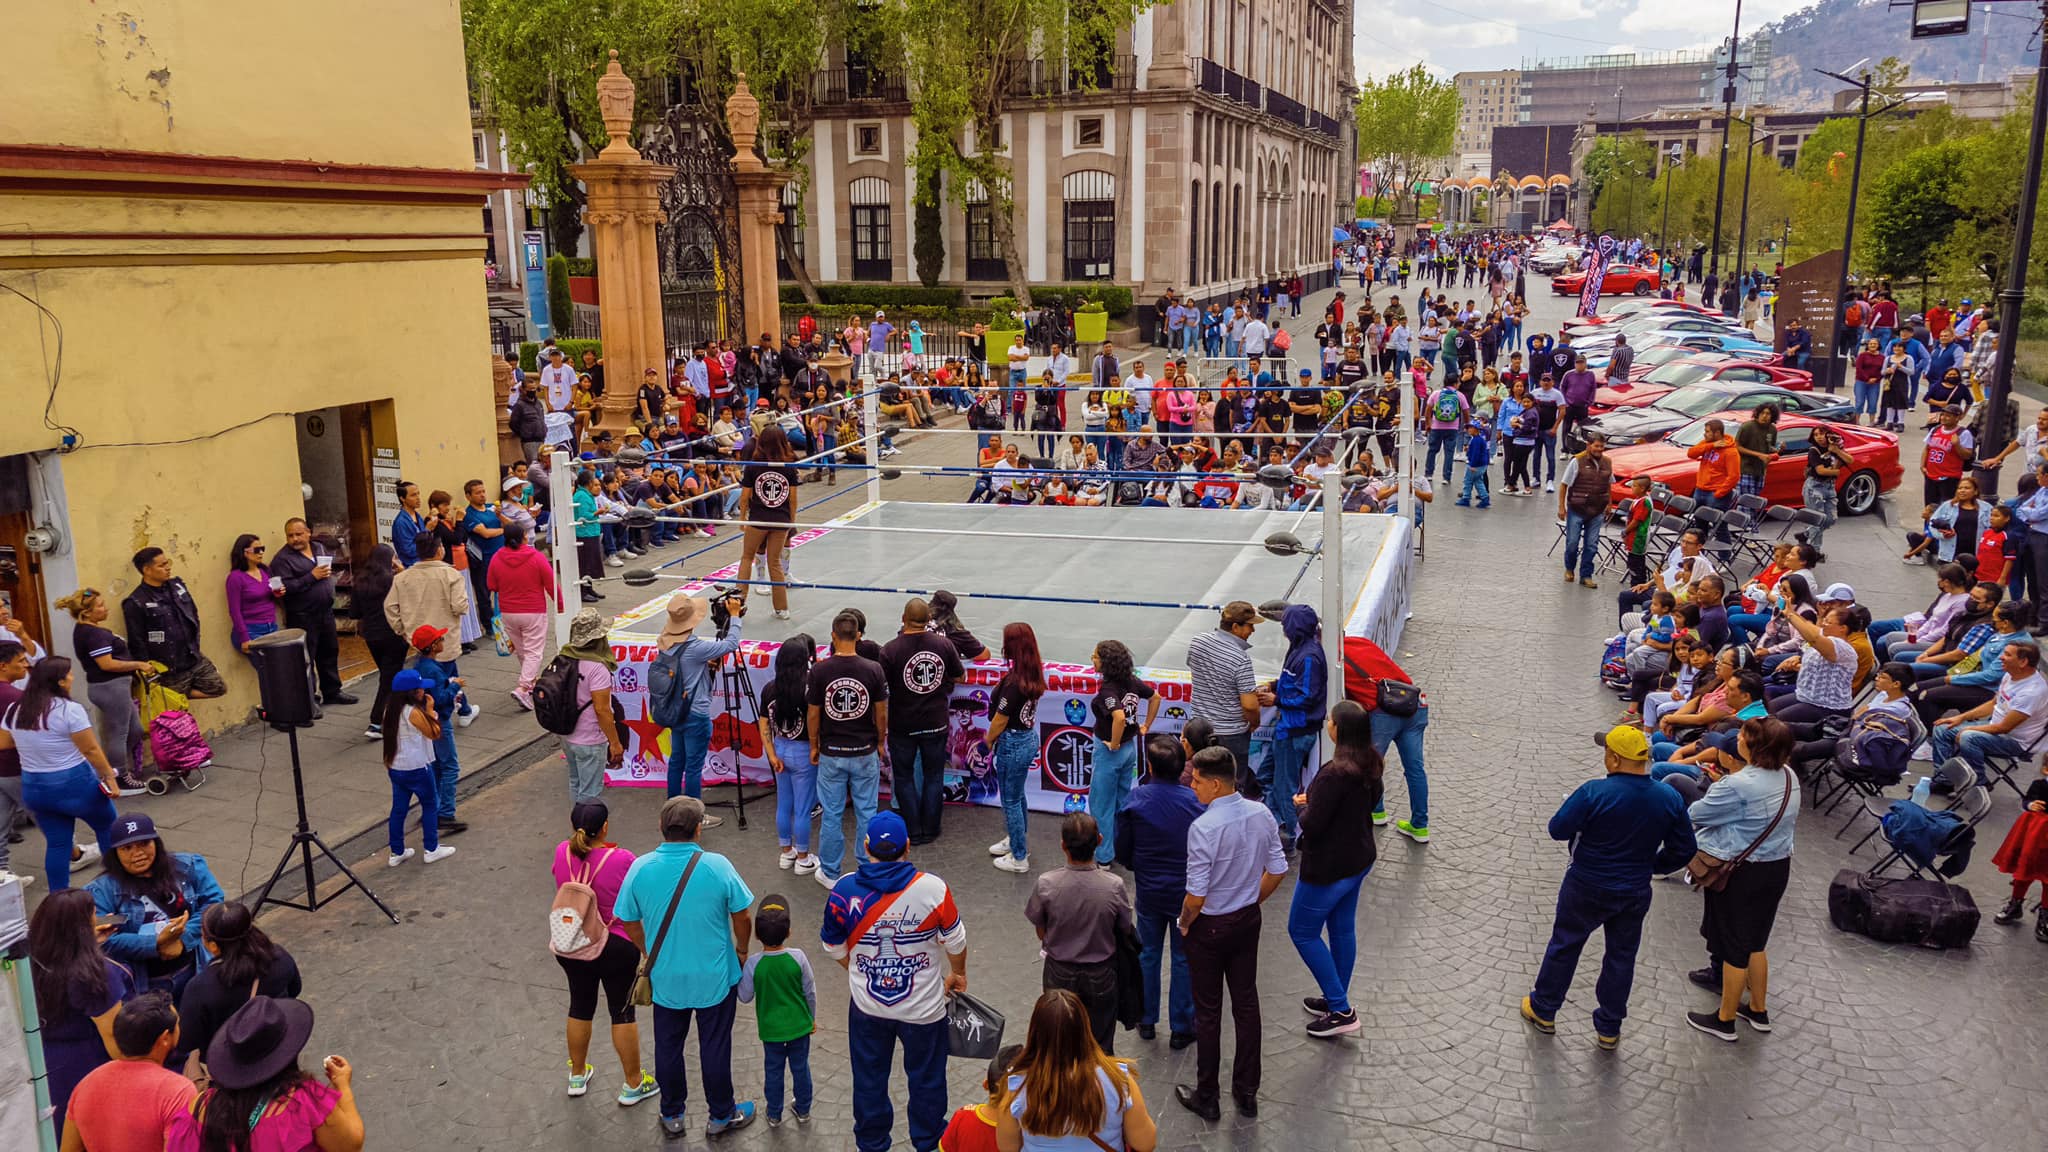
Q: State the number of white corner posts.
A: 4